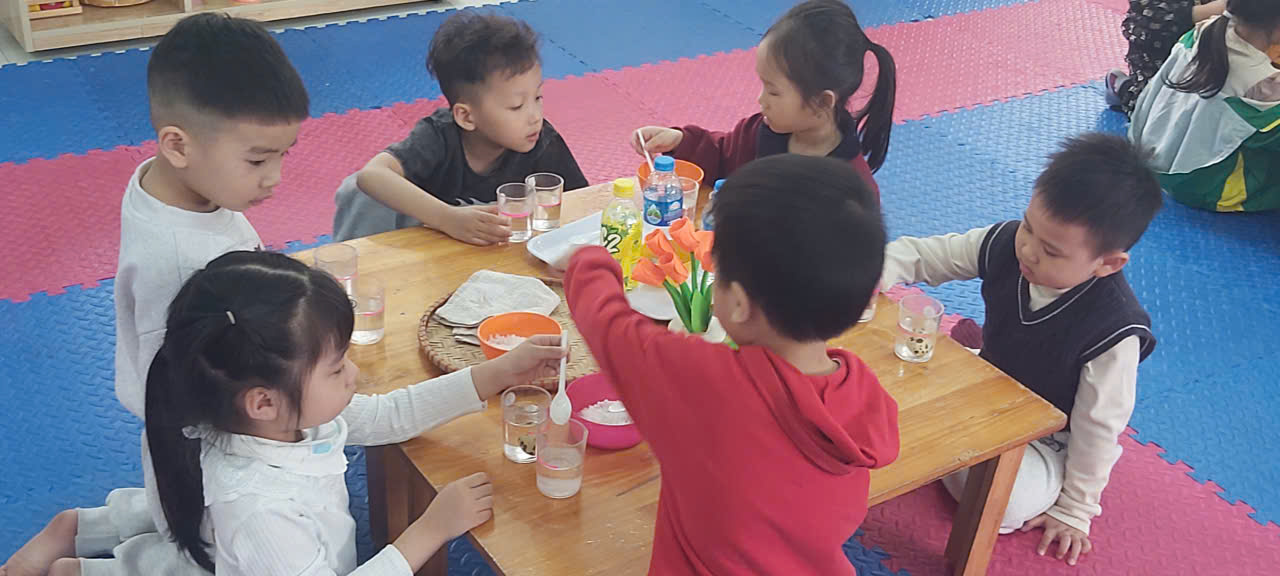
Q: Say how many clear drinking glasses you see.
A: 9